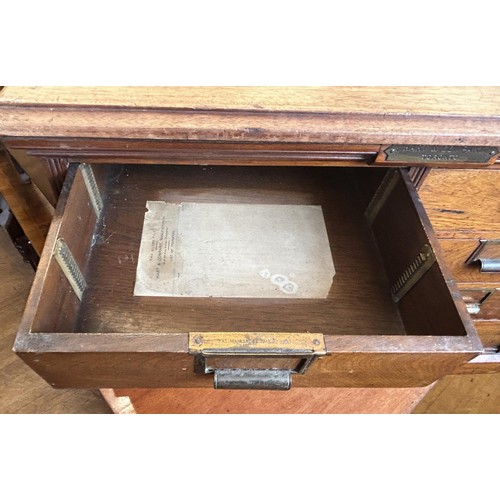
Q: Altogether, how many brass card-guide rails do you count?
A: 4